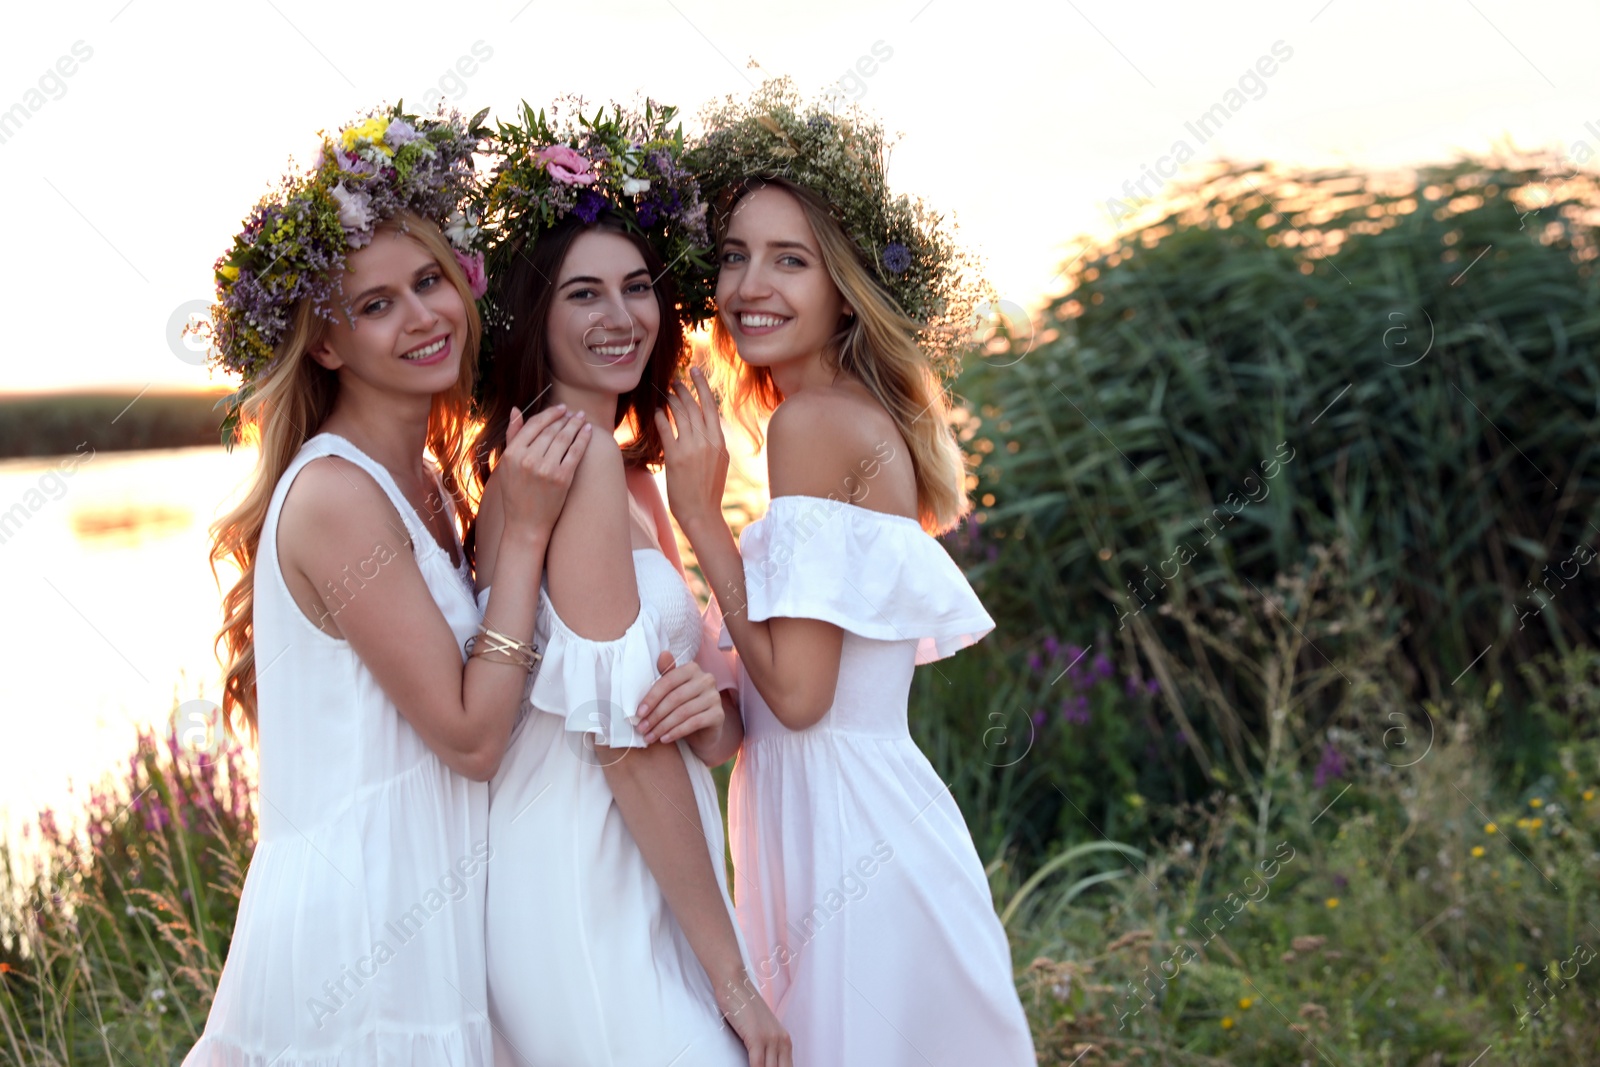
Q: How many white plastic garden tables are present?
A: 0